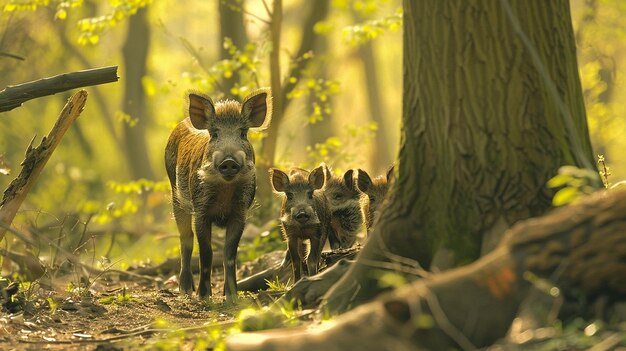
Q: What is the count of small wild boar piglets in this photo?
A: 3